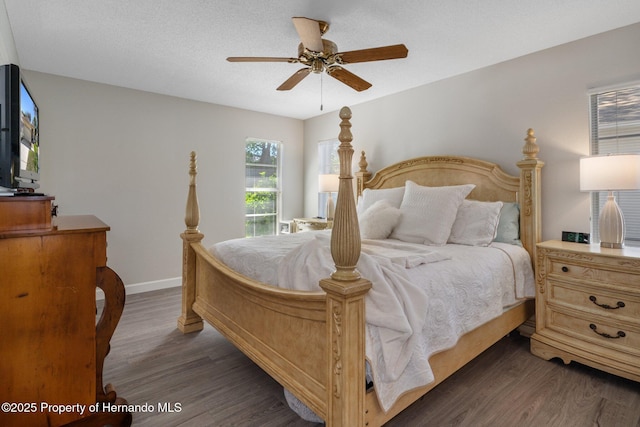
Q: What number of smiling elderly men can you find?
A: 0